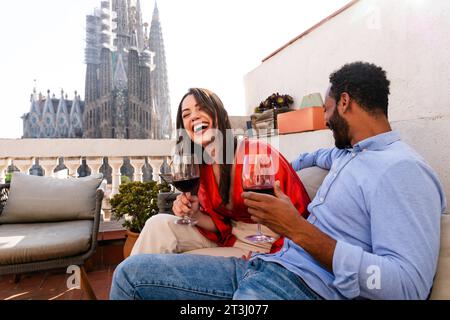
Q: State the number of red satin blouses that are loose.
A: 1